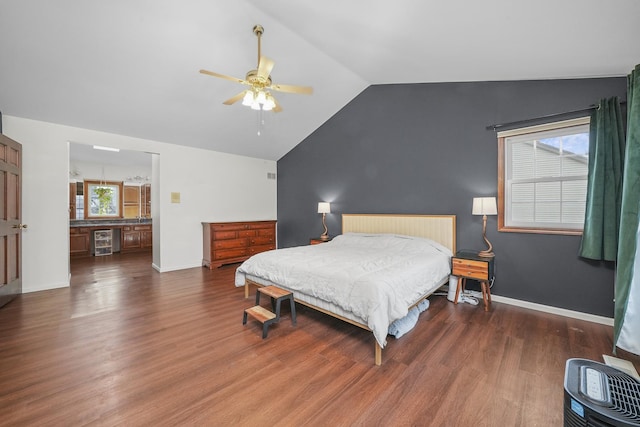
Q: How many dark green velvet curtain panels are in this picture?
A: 2